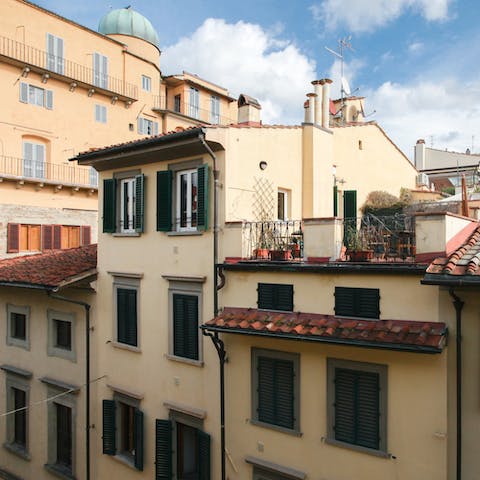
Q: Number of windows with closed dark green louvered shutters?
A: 6